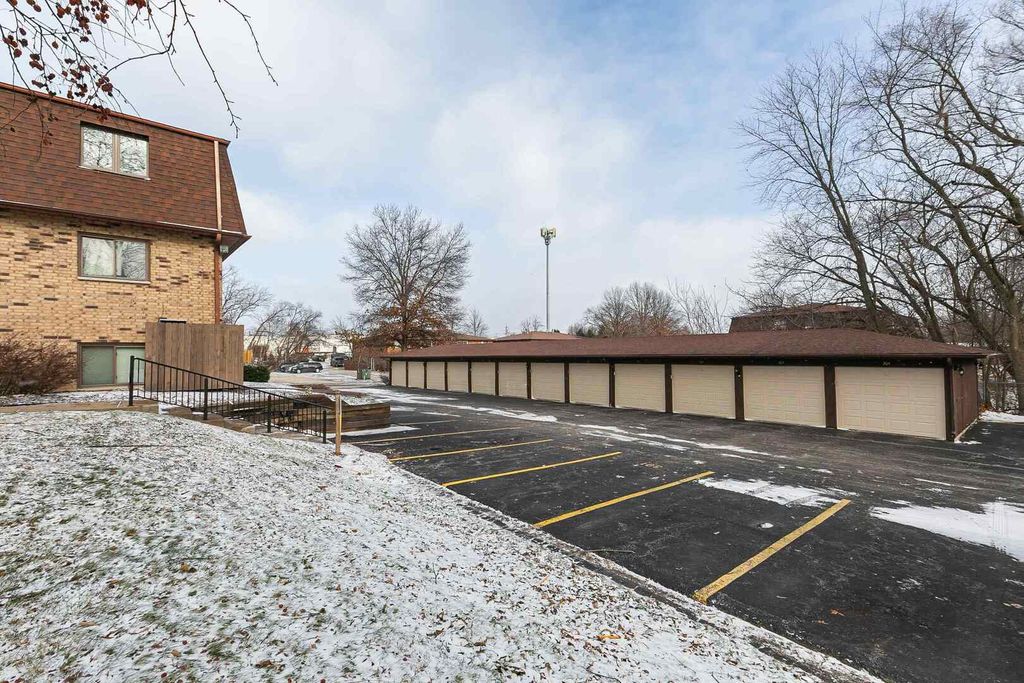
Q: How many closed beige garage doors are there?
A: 12